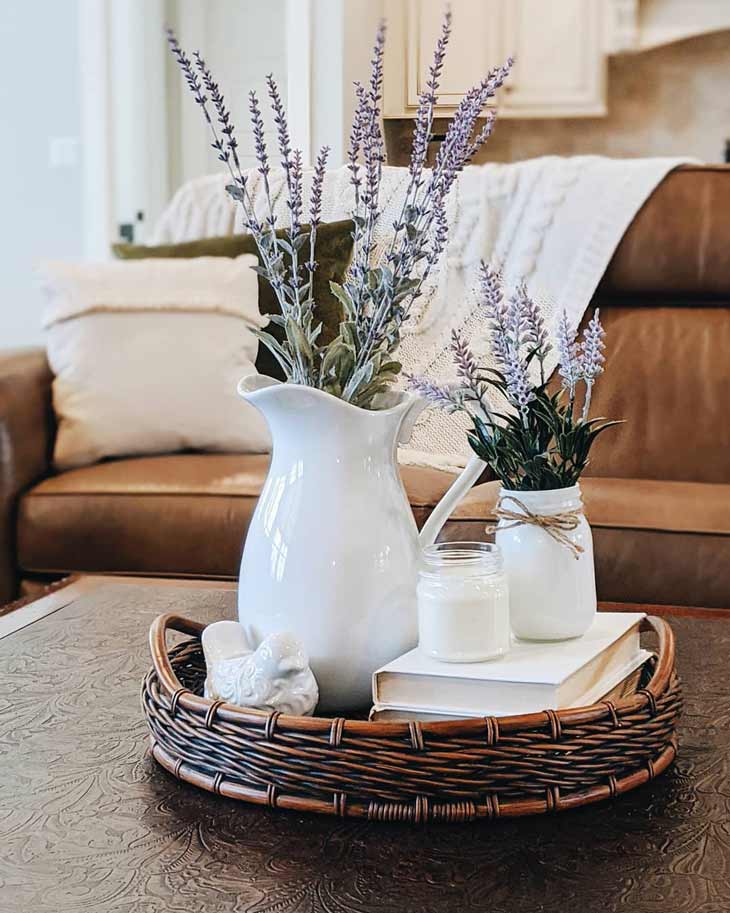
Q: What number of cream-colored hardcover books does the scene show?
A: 2